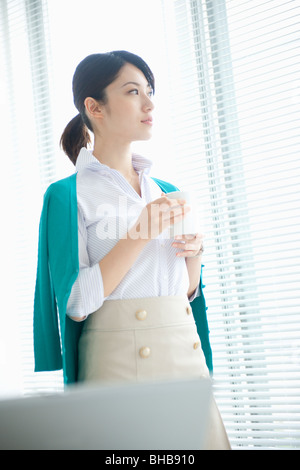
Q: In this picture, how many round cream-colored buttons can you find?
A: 4